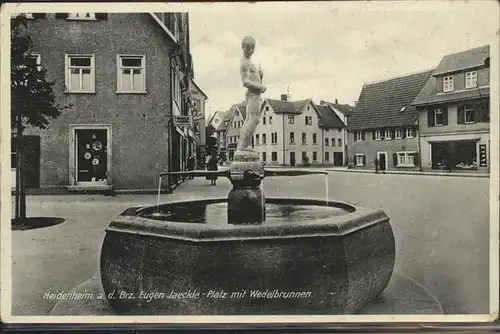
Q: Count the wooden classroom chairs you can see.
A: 0